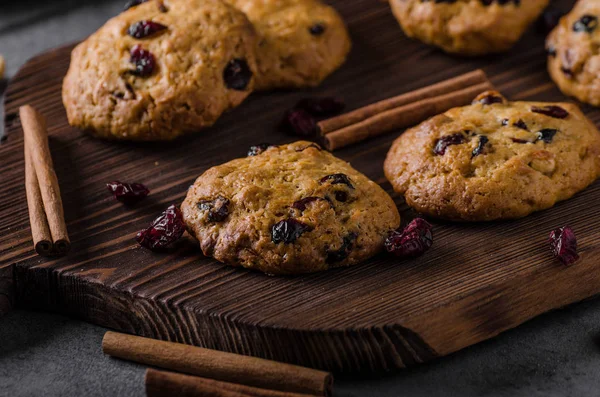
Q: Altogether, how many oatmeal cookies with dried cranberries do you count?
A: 6